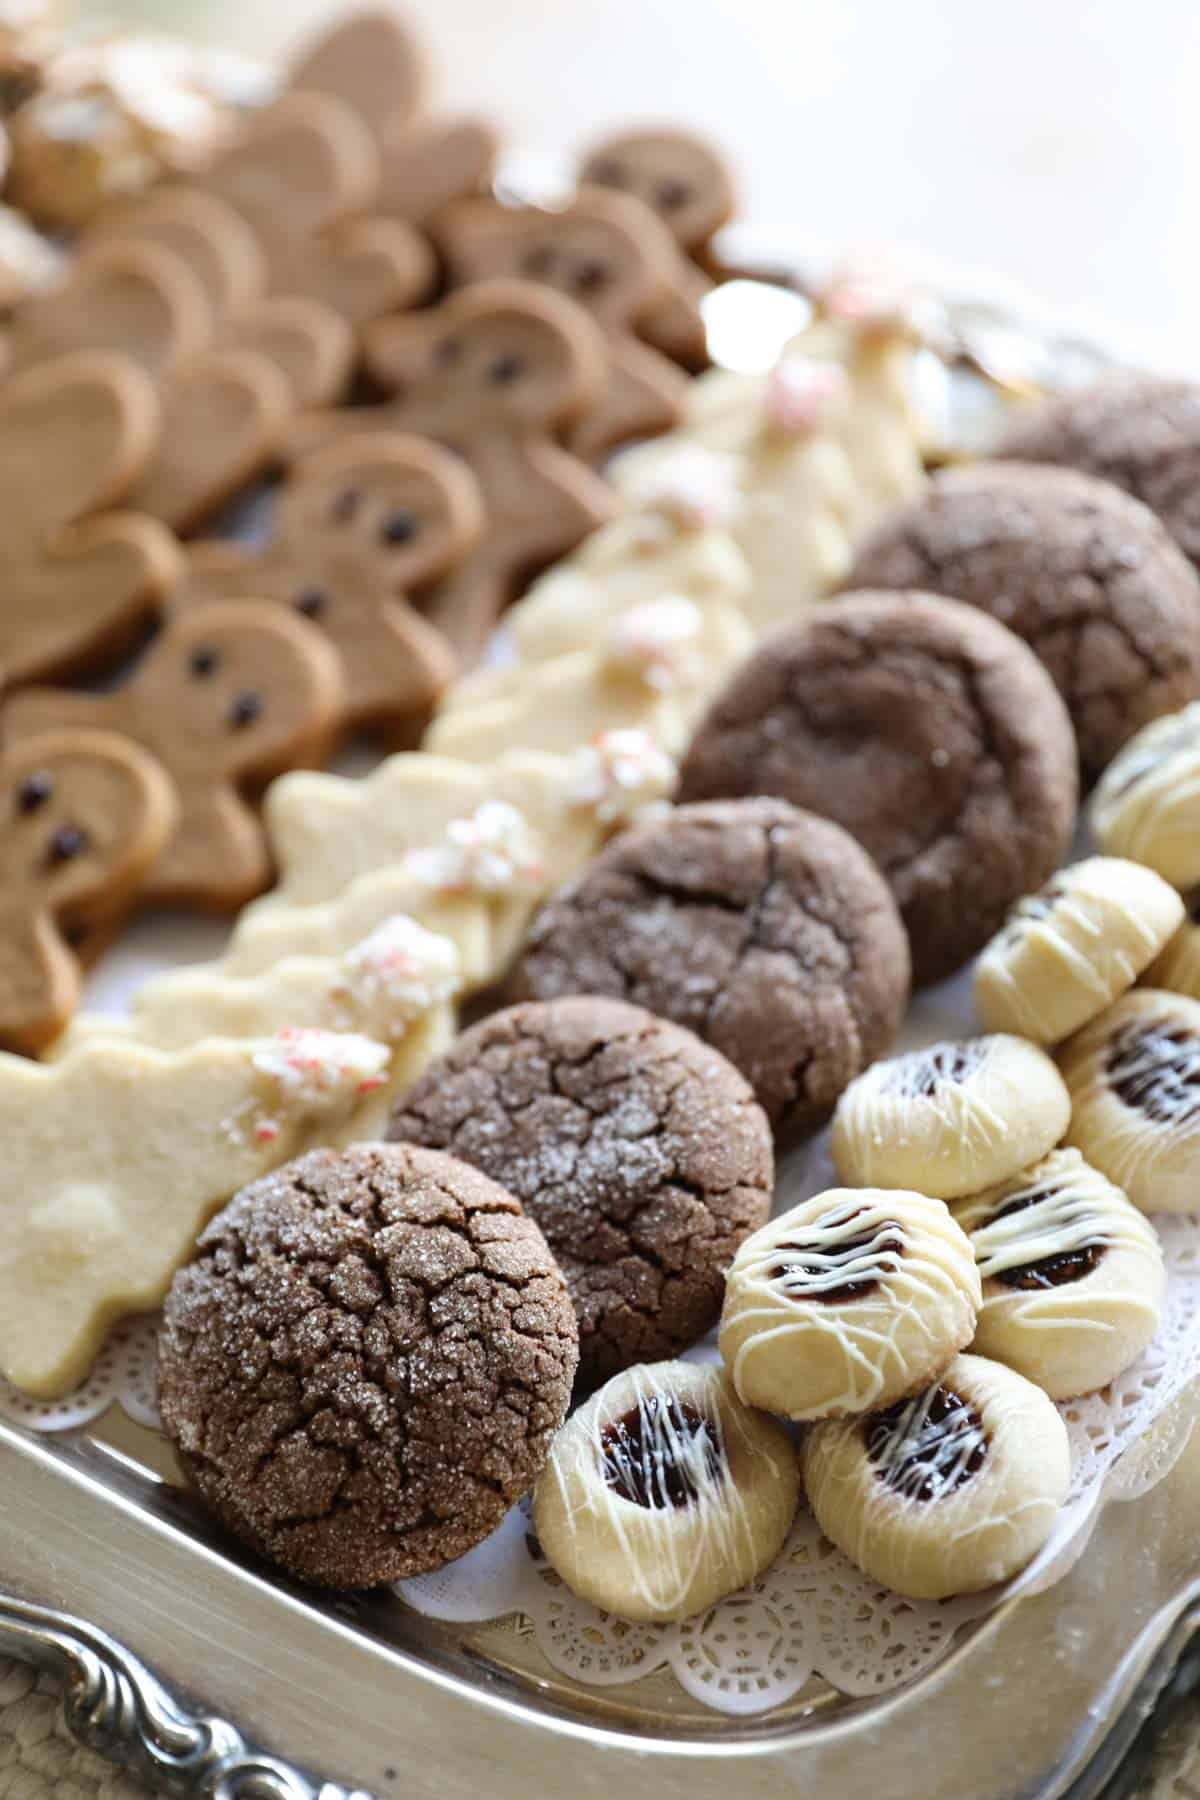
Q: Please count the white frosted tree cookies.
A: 8